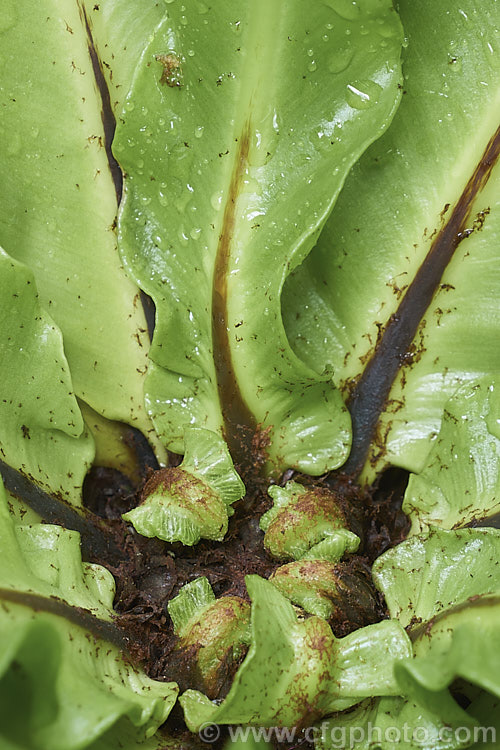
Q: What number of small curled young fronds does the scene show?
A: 5